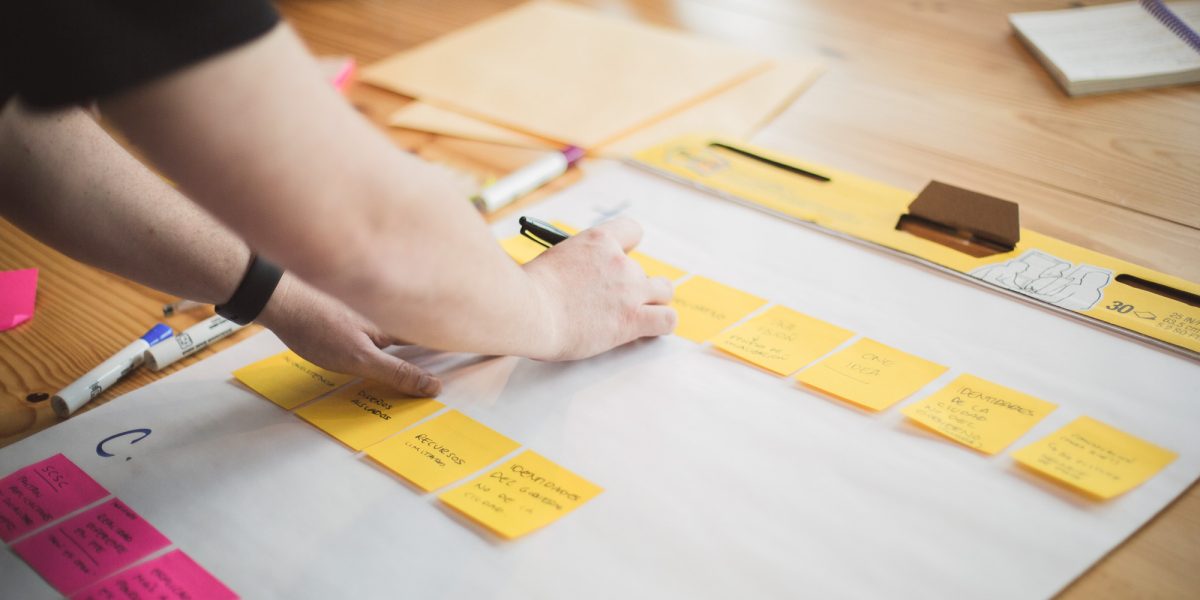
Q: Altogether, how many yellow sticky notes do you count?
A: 11